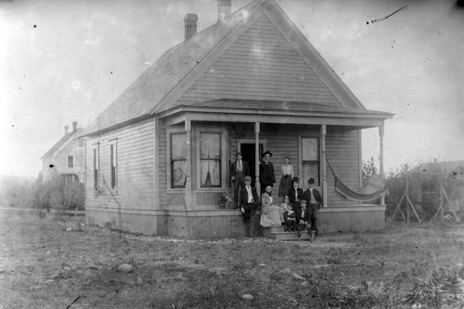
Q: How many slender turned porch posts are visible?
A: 4